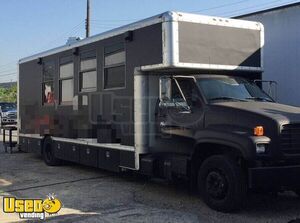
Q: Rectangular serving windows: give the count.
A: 4